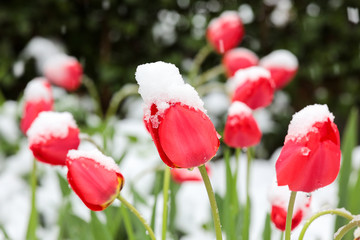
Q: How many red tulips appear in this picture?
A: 13